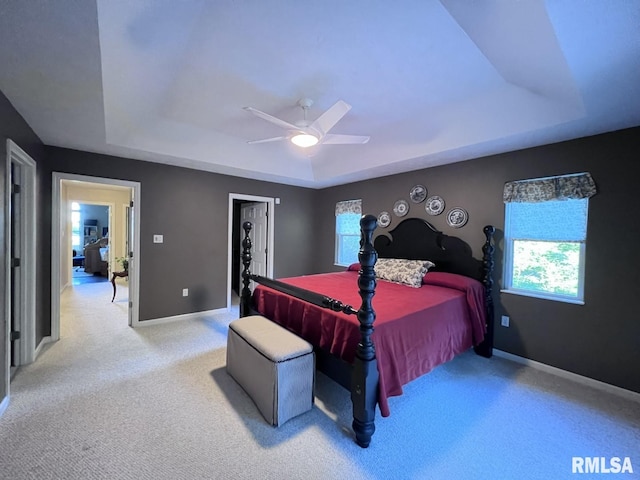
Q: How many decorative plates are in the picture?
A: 5